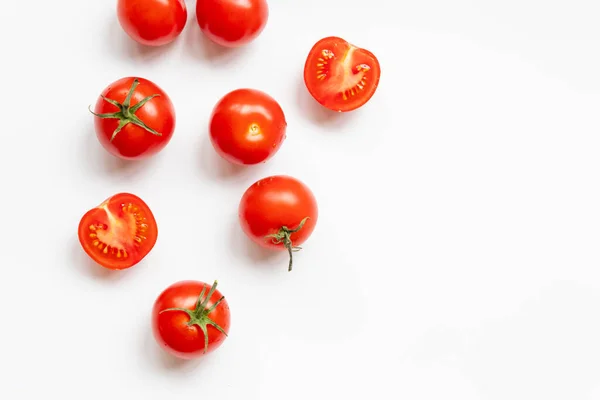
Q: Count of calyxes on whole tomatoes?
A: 3